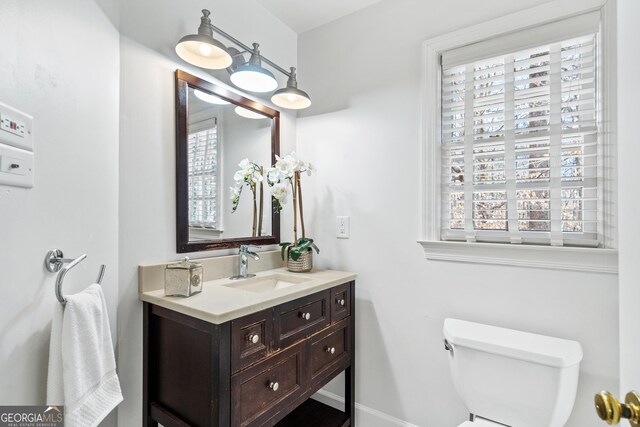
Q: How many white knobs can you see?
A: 5